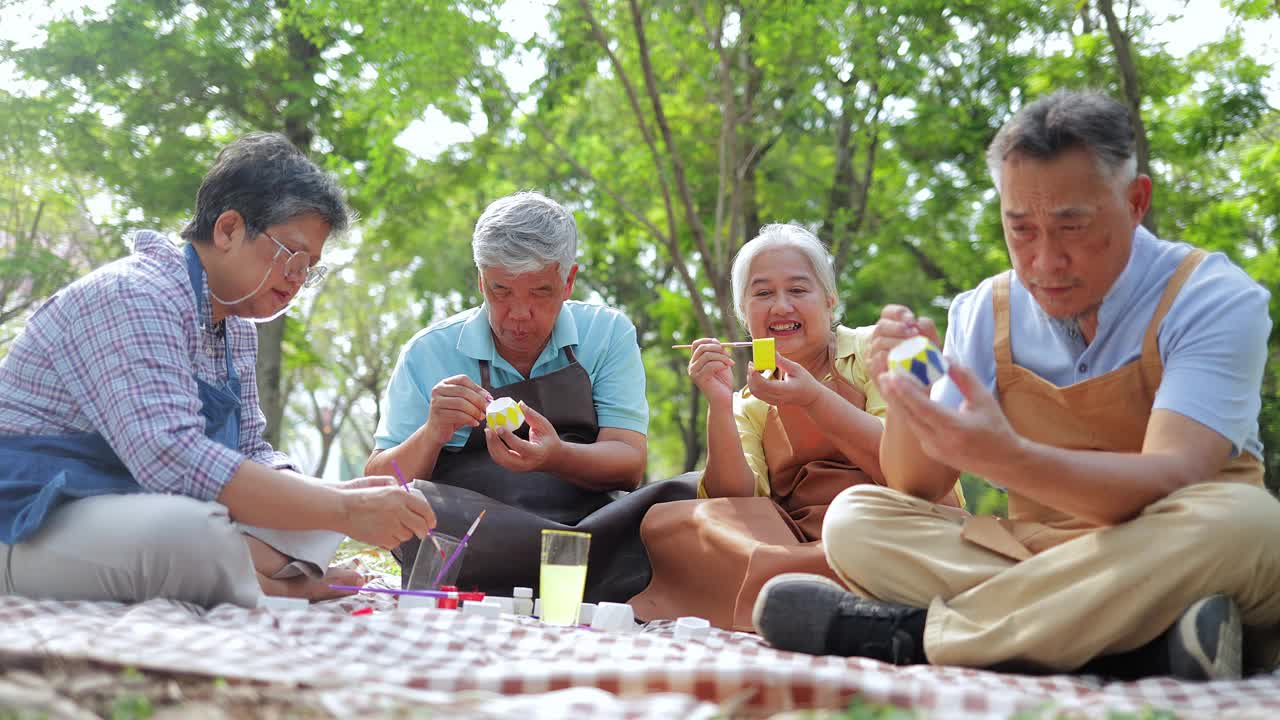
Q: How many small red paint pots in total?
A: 1